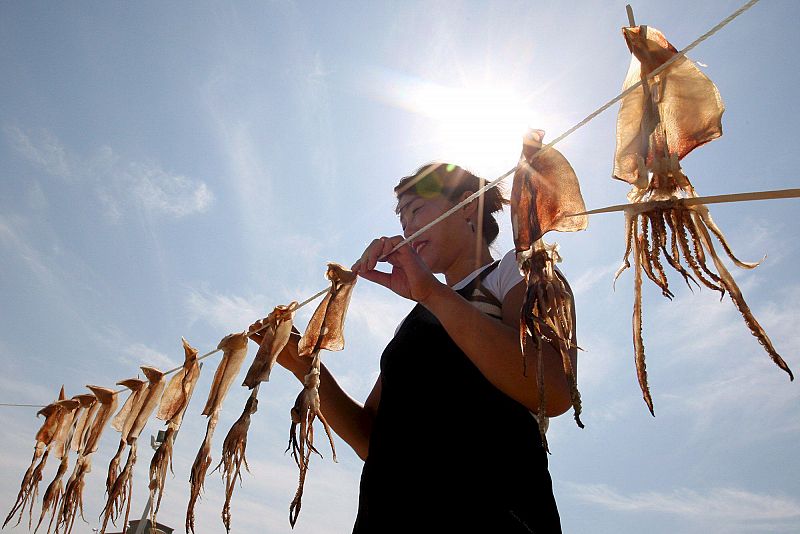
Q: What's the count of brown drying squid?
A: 13